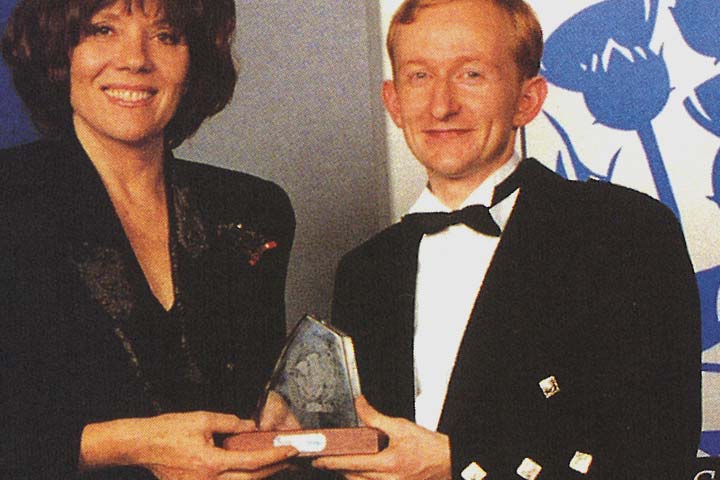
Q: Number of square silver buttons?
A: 4